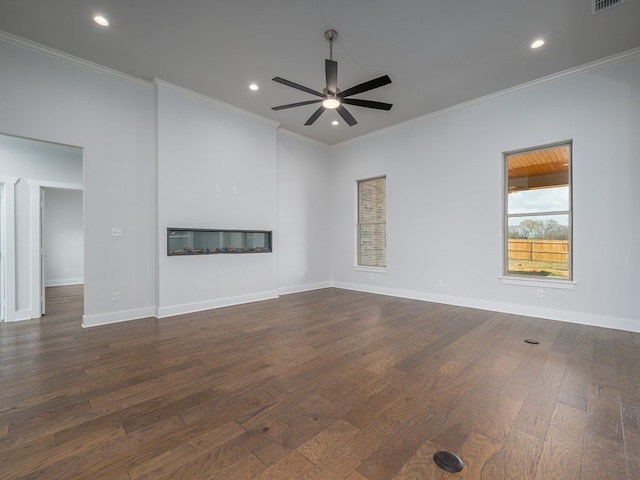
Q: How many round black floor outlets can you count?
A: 2